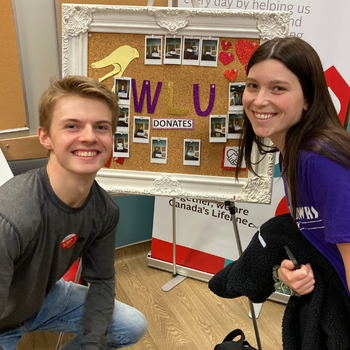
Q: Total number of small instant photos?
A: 13